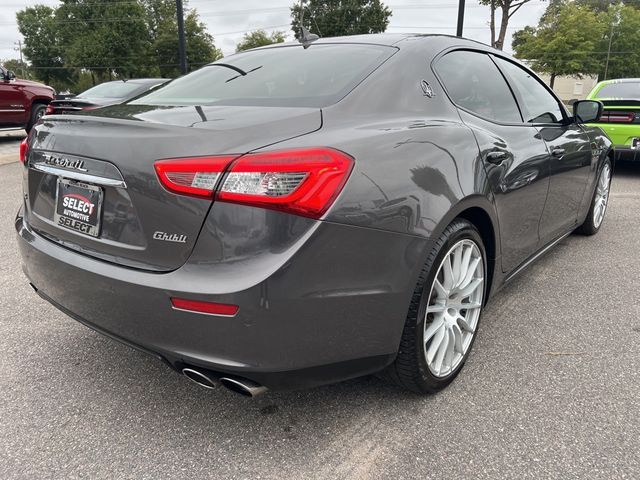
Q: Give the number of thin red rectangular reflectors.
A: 1